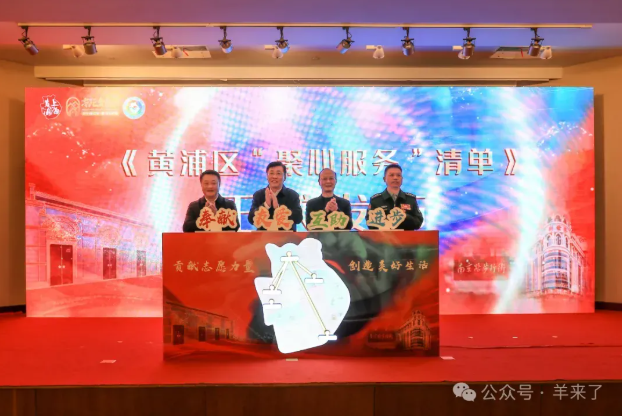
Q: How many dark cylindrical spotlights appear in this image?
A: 9